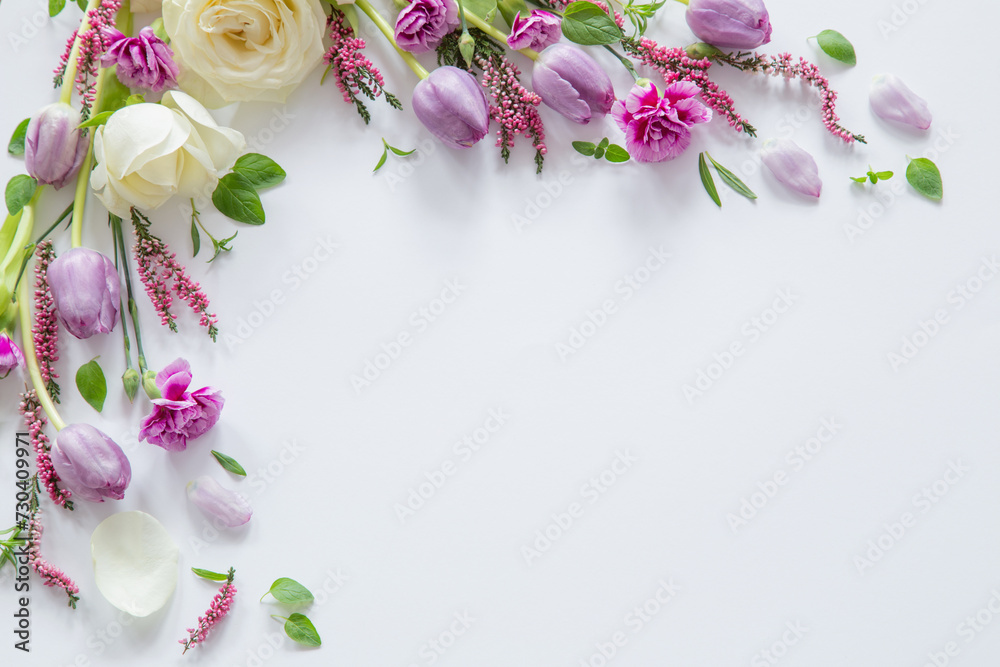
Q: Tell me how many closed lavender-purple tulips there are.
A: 6